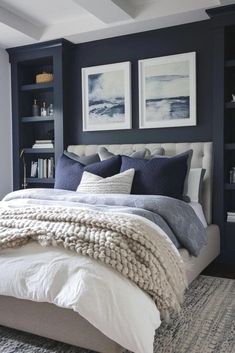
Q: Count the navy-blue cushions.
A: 2